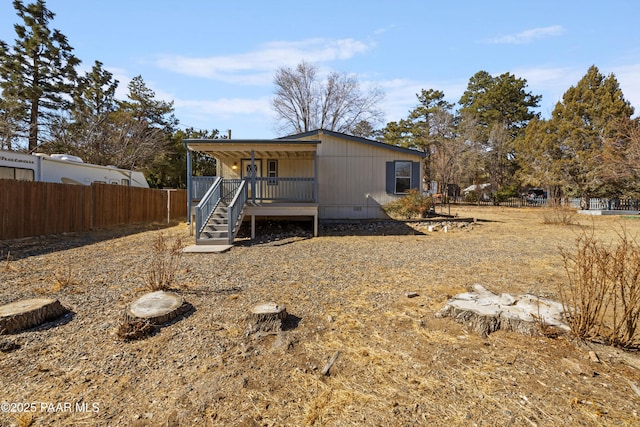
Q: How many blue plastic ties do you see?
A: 0